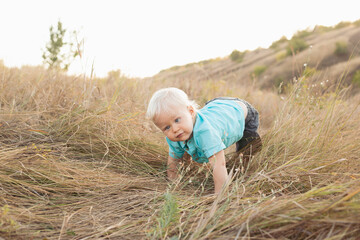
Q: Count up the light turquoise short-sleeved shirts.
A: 1